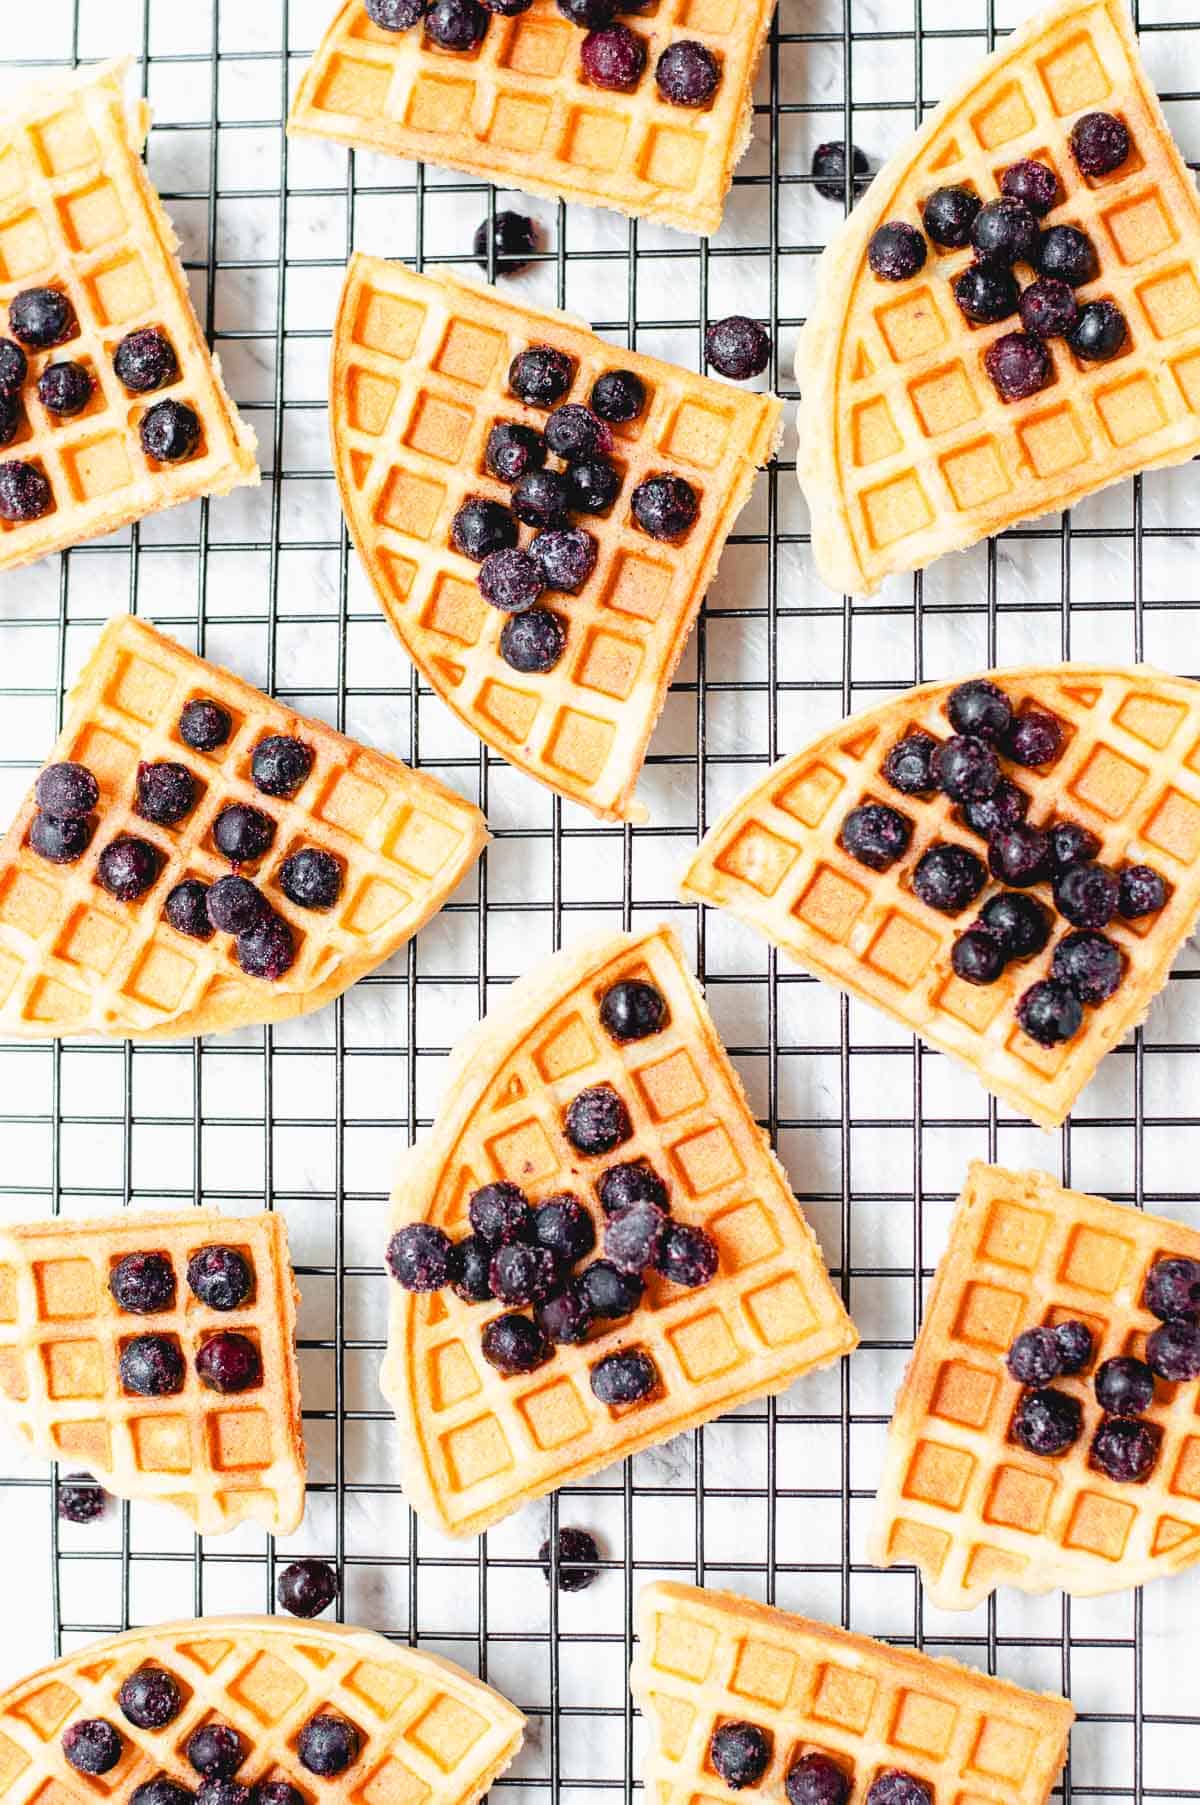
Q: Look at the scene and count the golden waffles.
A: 11